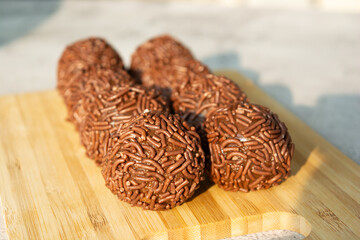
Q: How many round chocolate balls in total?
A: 8